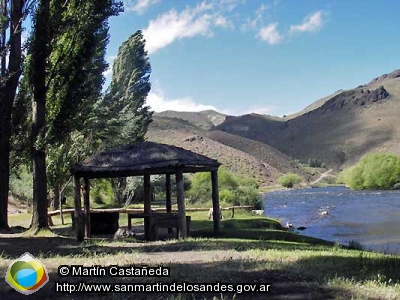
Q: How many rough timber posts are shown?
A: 6